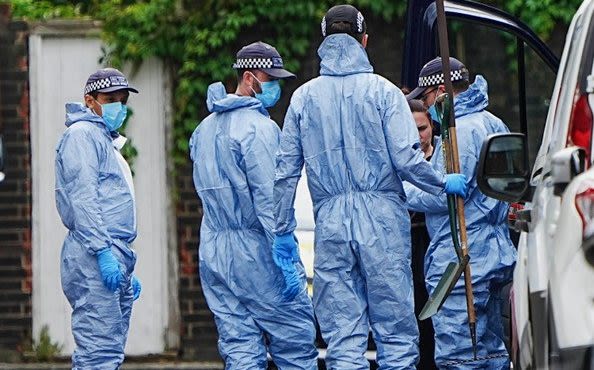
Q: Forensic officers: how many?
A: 4